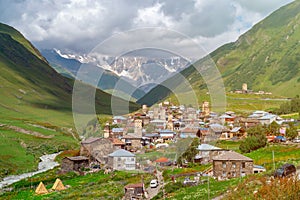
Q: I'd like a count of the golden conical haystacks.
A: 2